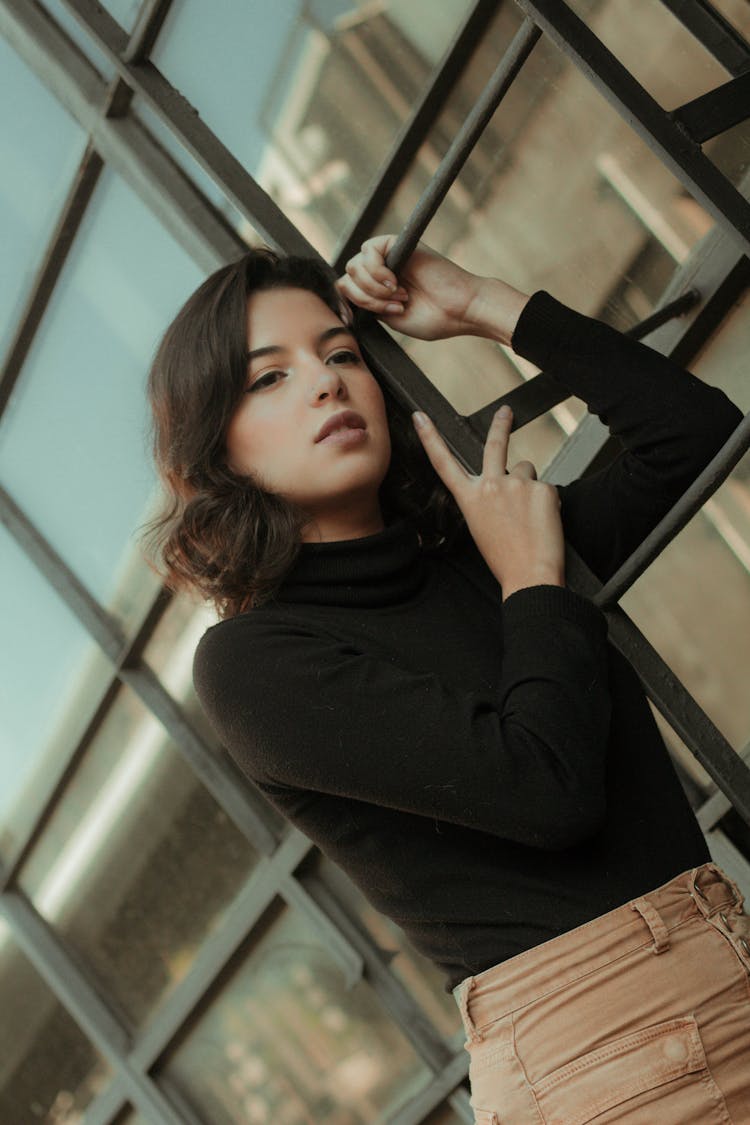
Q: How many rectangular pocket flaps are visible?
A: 1